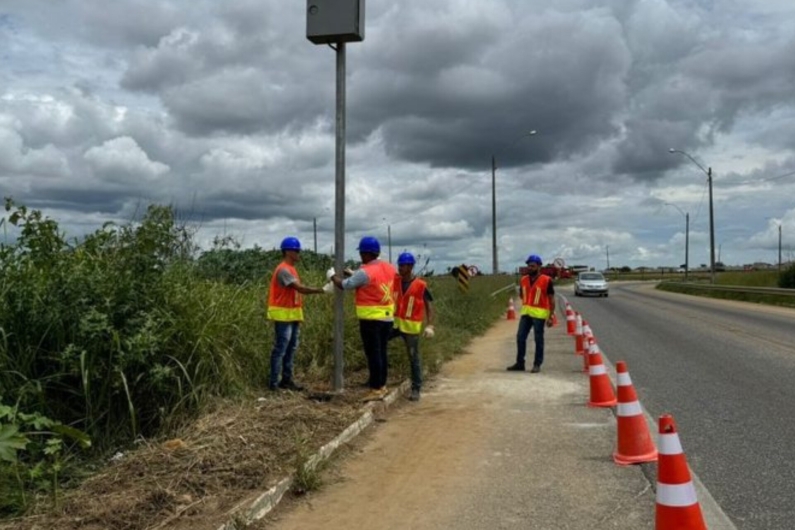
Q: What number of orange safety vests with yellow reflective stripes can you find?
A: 4